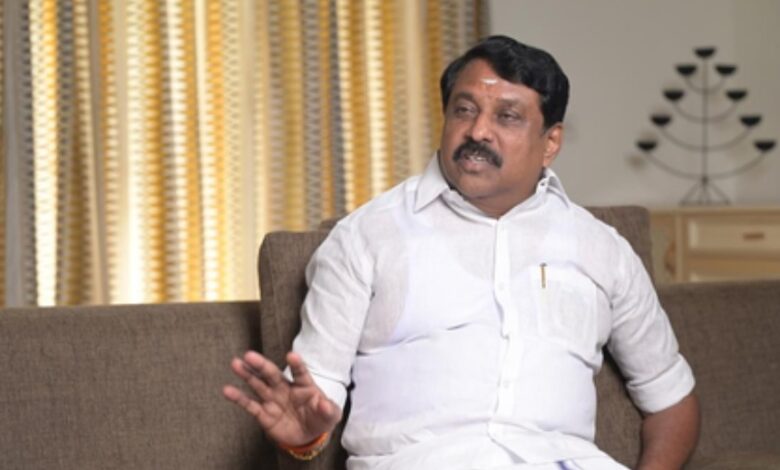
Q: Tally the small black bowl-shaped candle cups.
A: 9